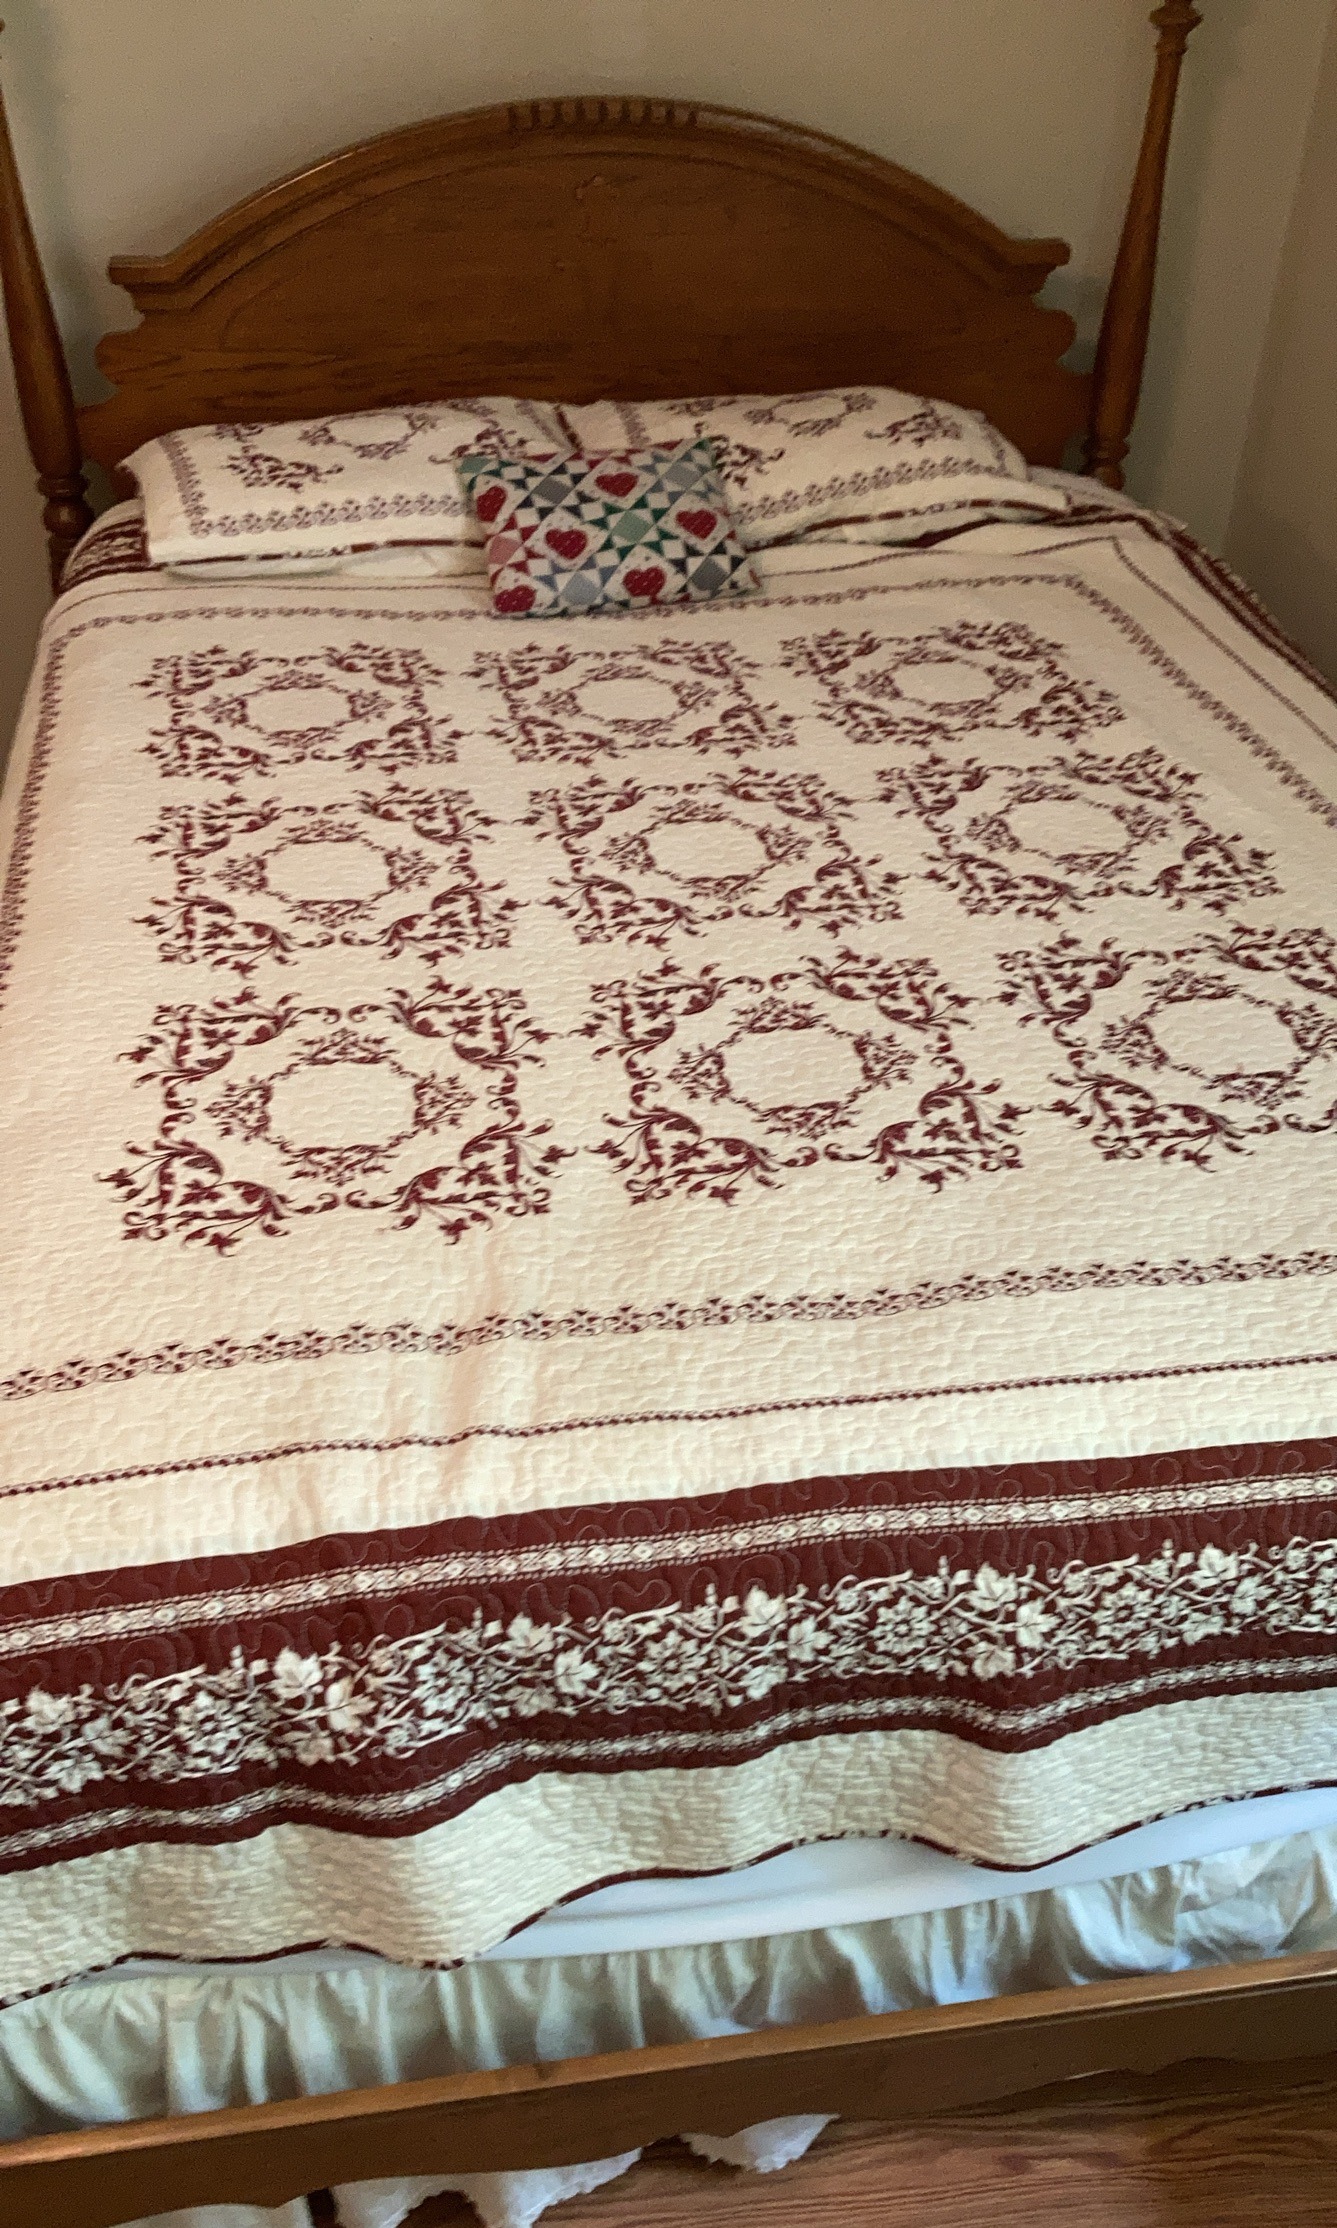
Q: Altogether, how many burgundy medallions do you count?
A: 9